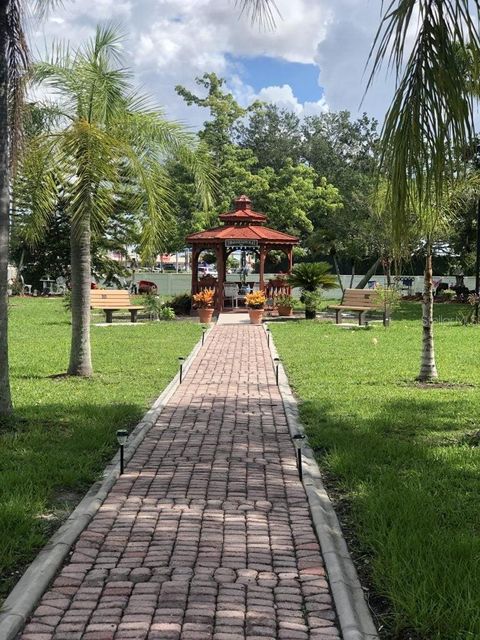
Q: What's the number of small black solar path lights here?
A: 6